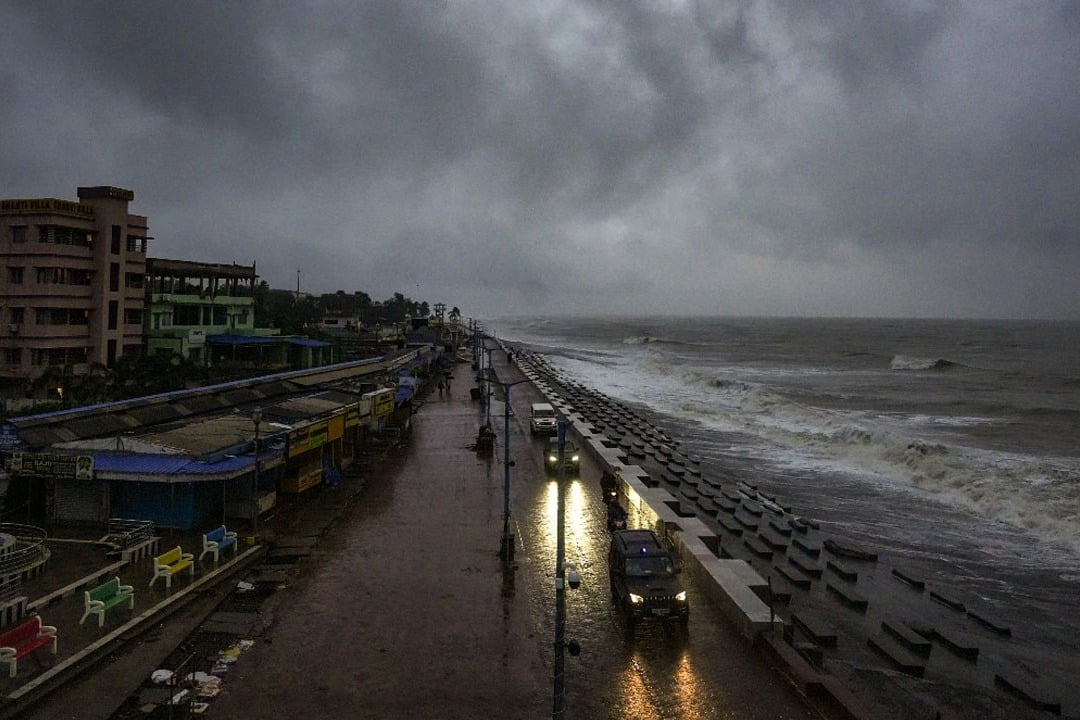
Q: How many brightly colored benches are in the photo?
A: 4